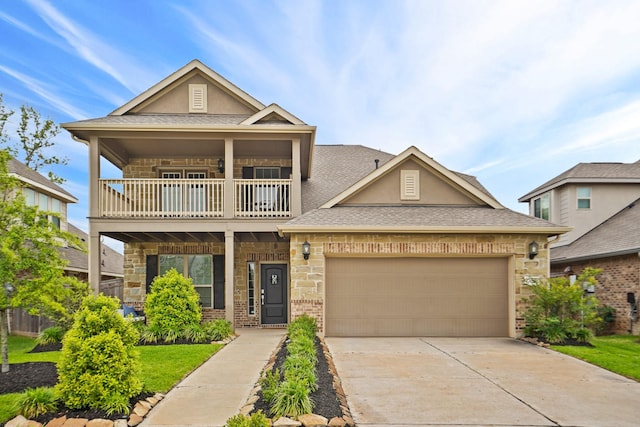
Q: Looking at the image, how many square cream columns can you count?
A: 5